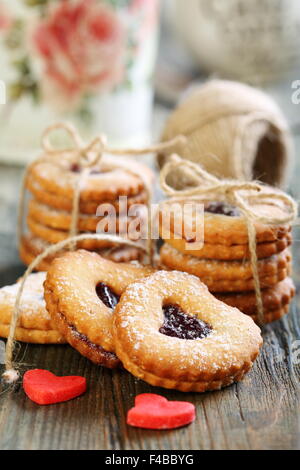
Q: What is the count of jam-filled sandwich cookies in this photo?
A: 9